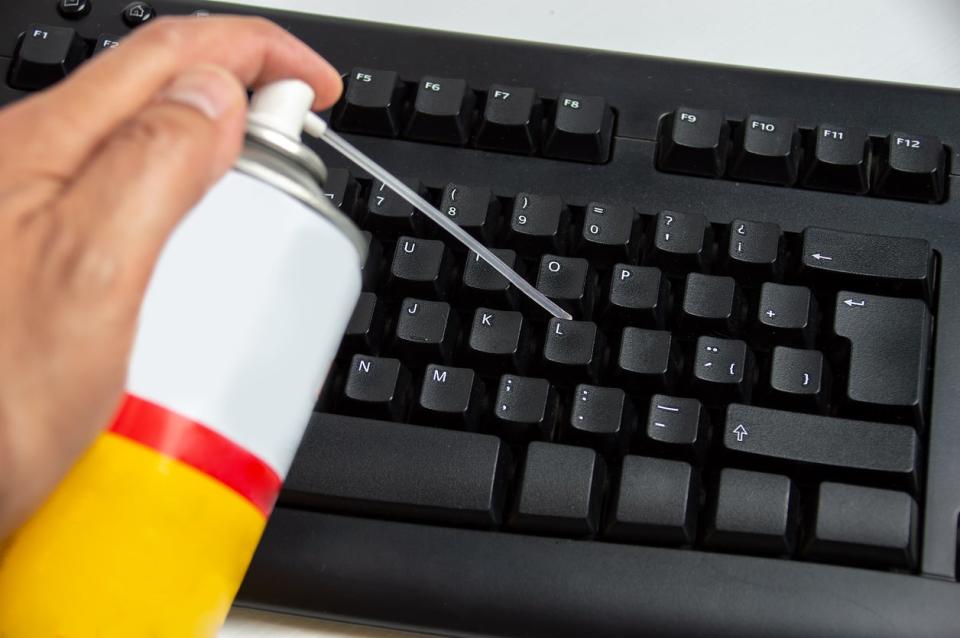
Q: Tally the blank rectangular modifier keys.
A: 4